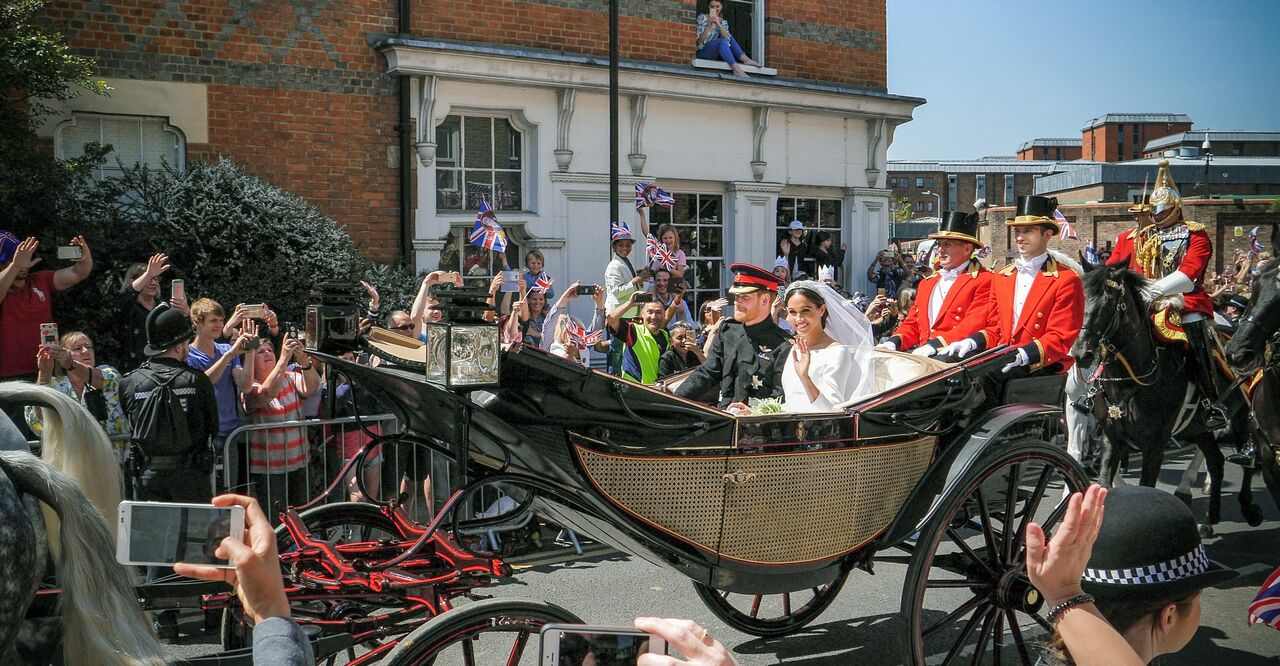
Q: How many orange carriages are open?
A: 0